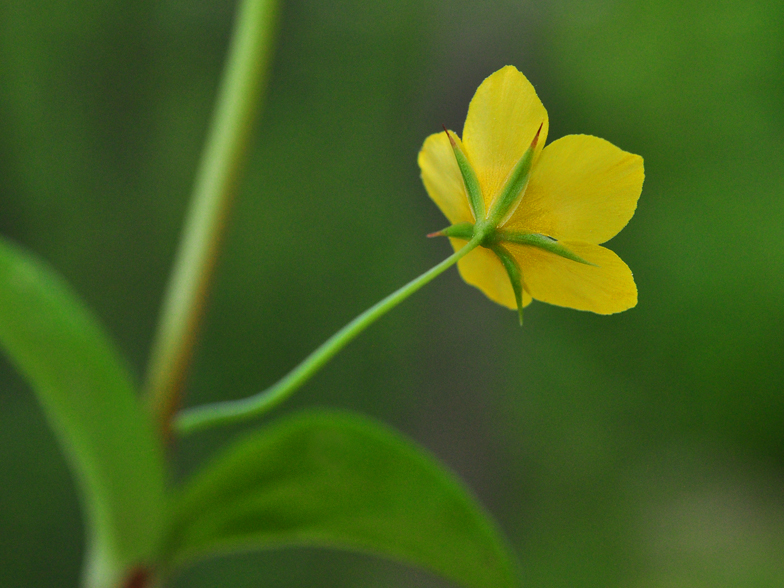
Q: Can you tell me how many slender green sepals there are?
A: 5